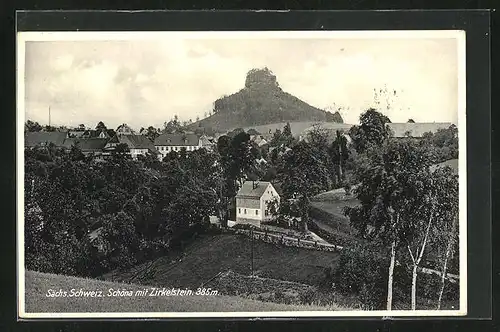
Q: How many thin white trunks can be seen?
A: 3